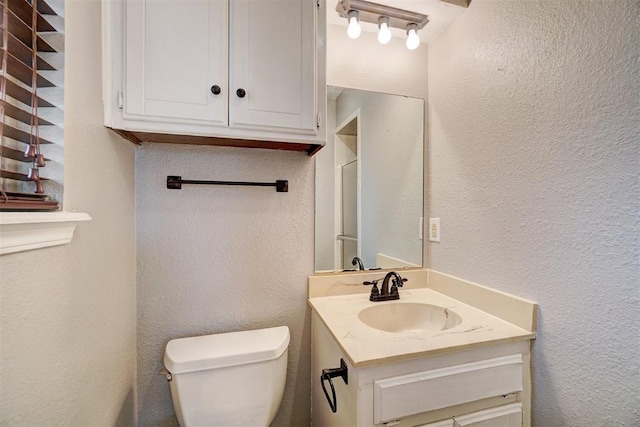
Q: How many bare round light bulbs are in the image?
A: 3